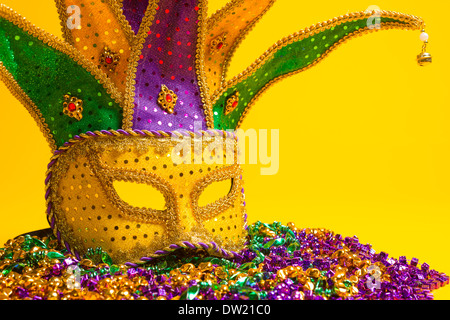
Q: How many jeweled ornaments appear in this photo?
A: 5